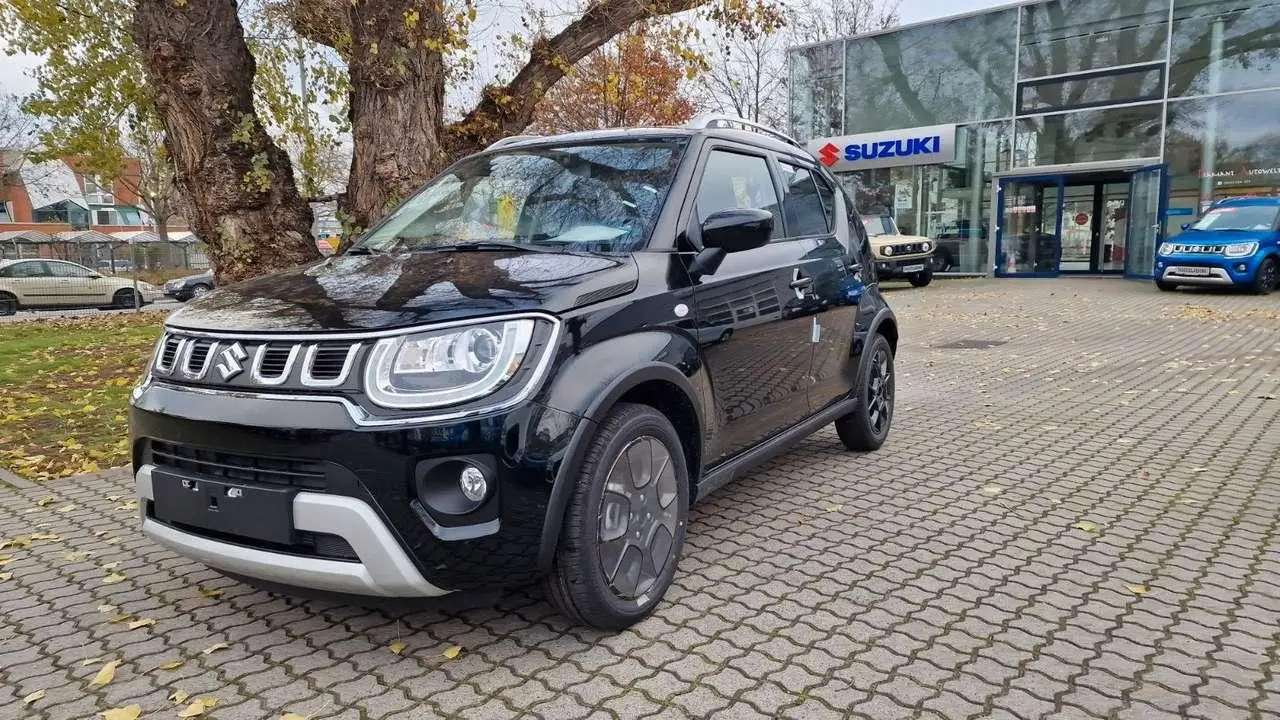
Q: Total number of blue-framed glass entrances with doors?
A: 1